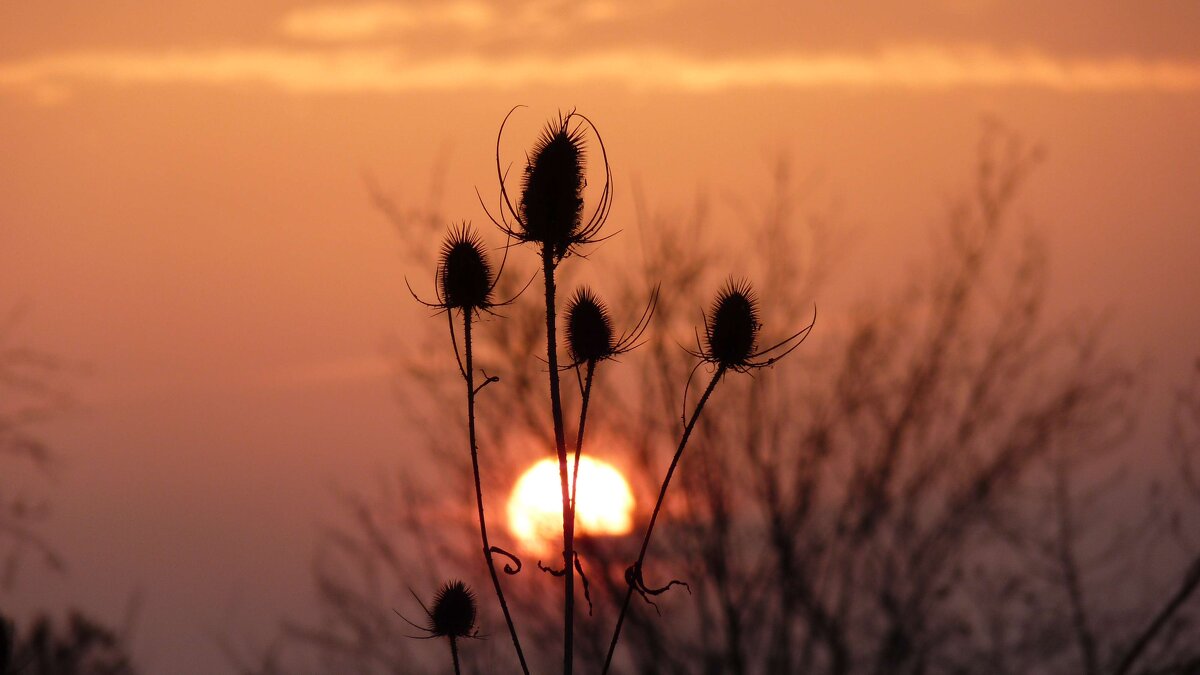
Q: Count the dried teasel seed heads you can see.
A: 5